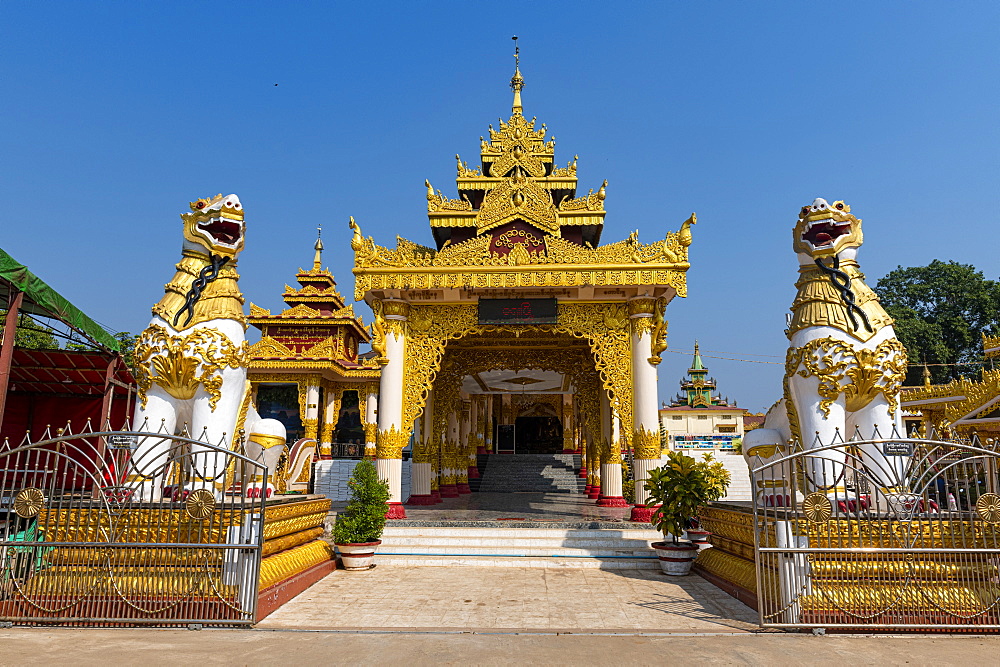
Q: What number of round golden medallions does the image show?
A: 4